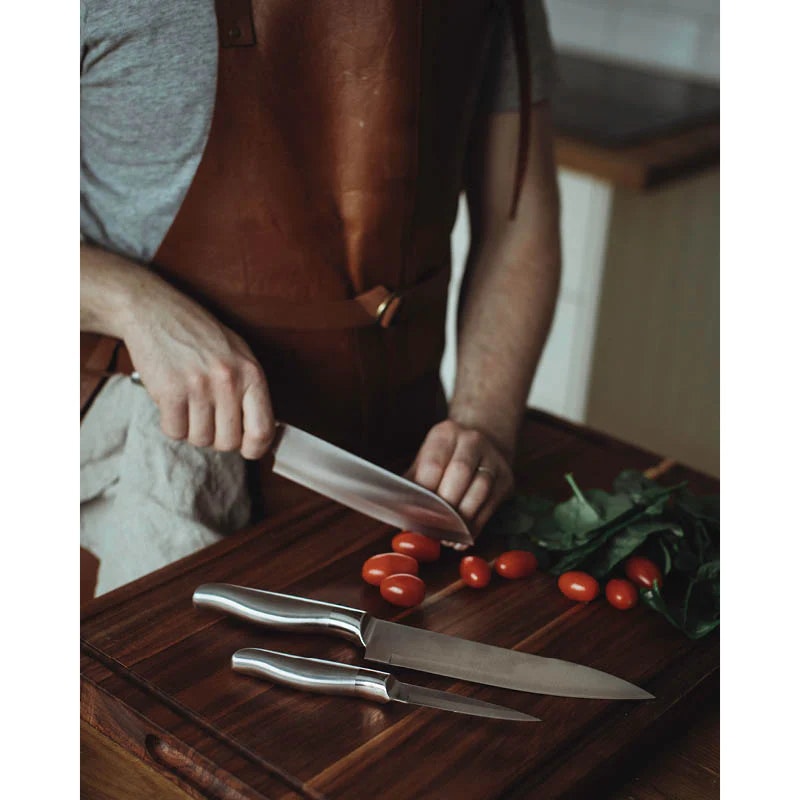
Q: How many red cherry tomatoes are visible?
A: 8